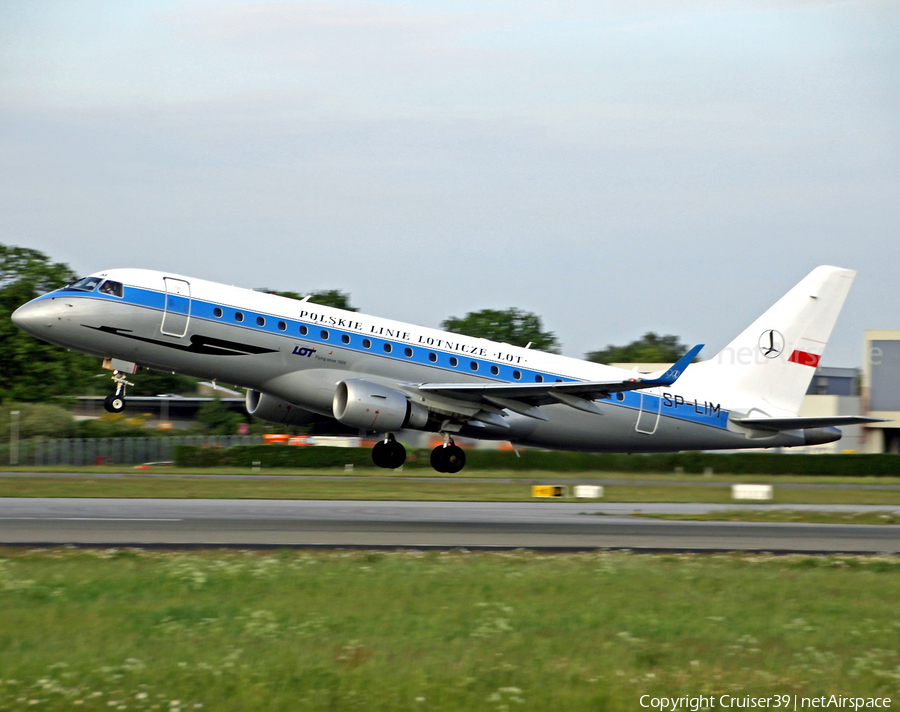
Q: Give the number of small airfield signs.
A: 3